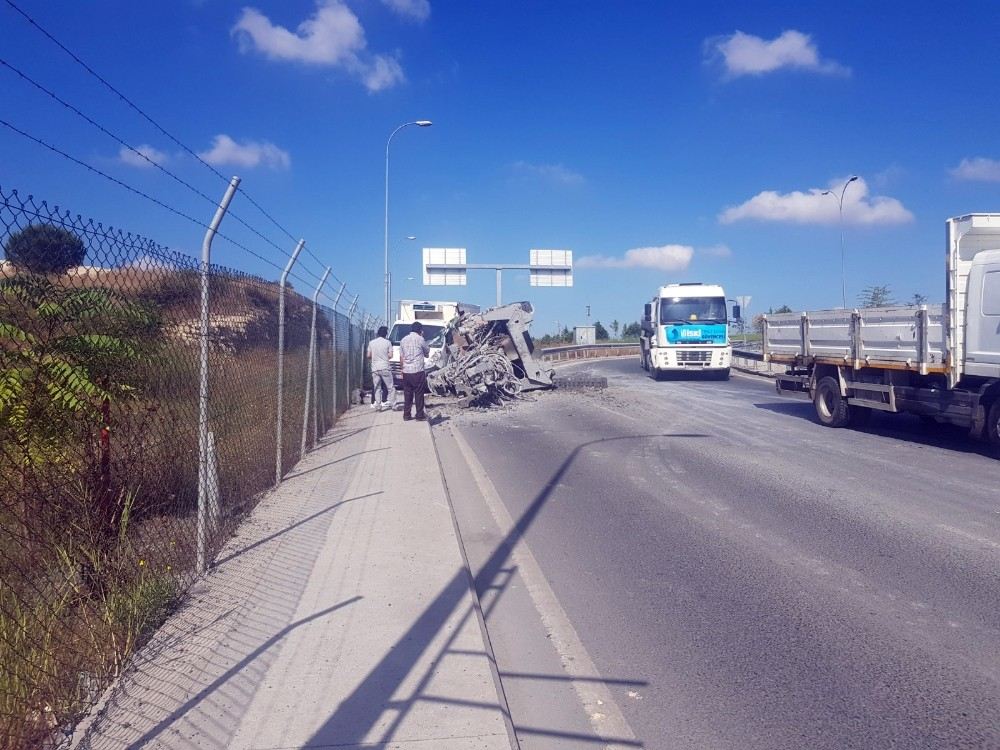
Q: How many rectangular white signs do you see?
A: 2